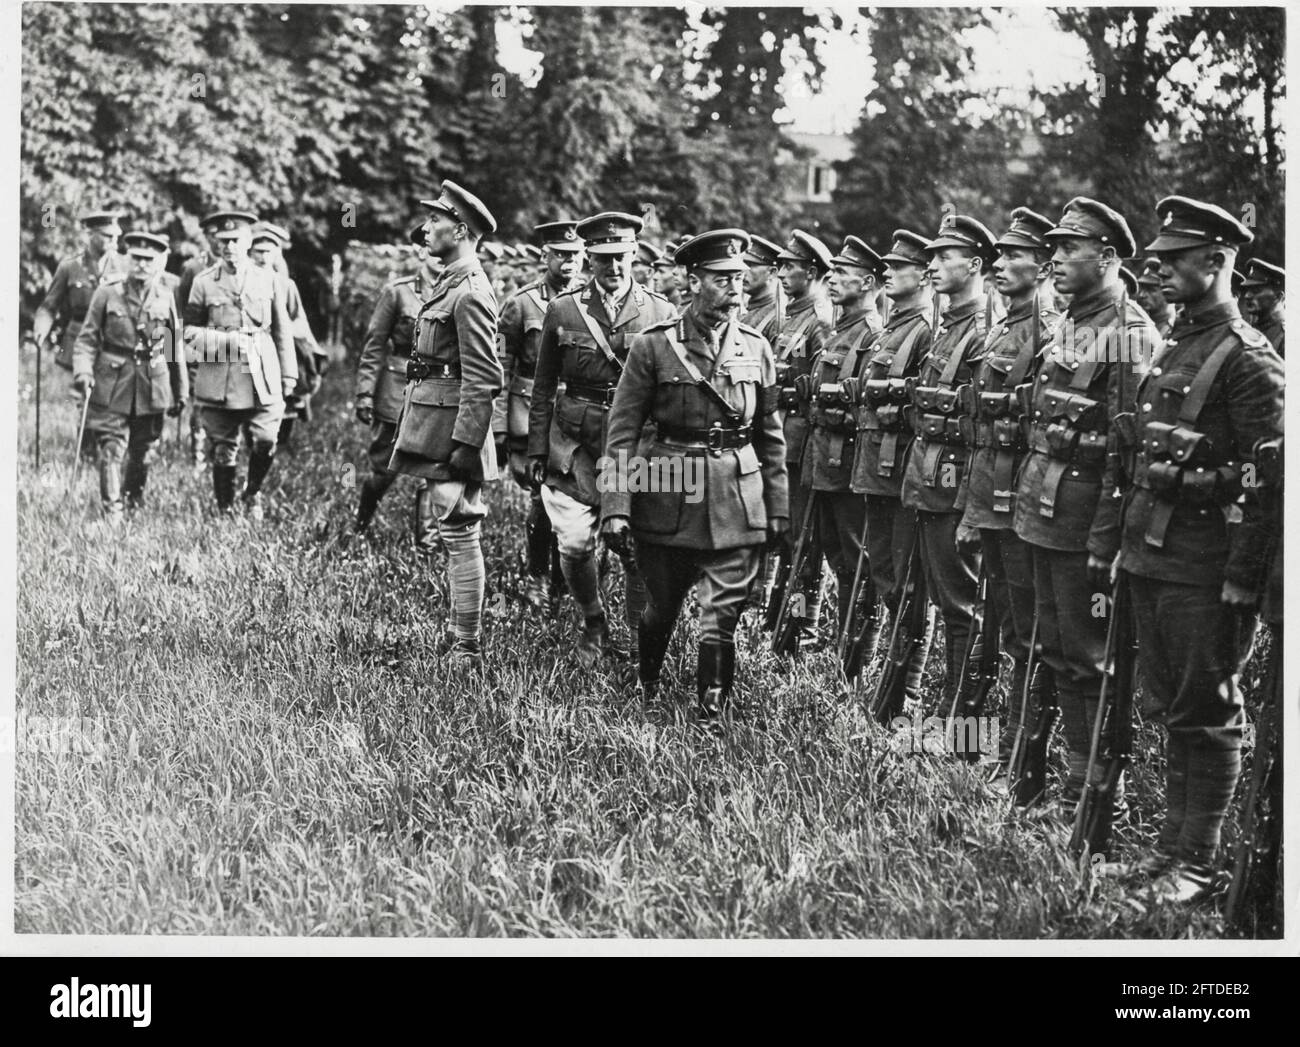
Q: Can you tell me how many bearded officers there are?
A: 1